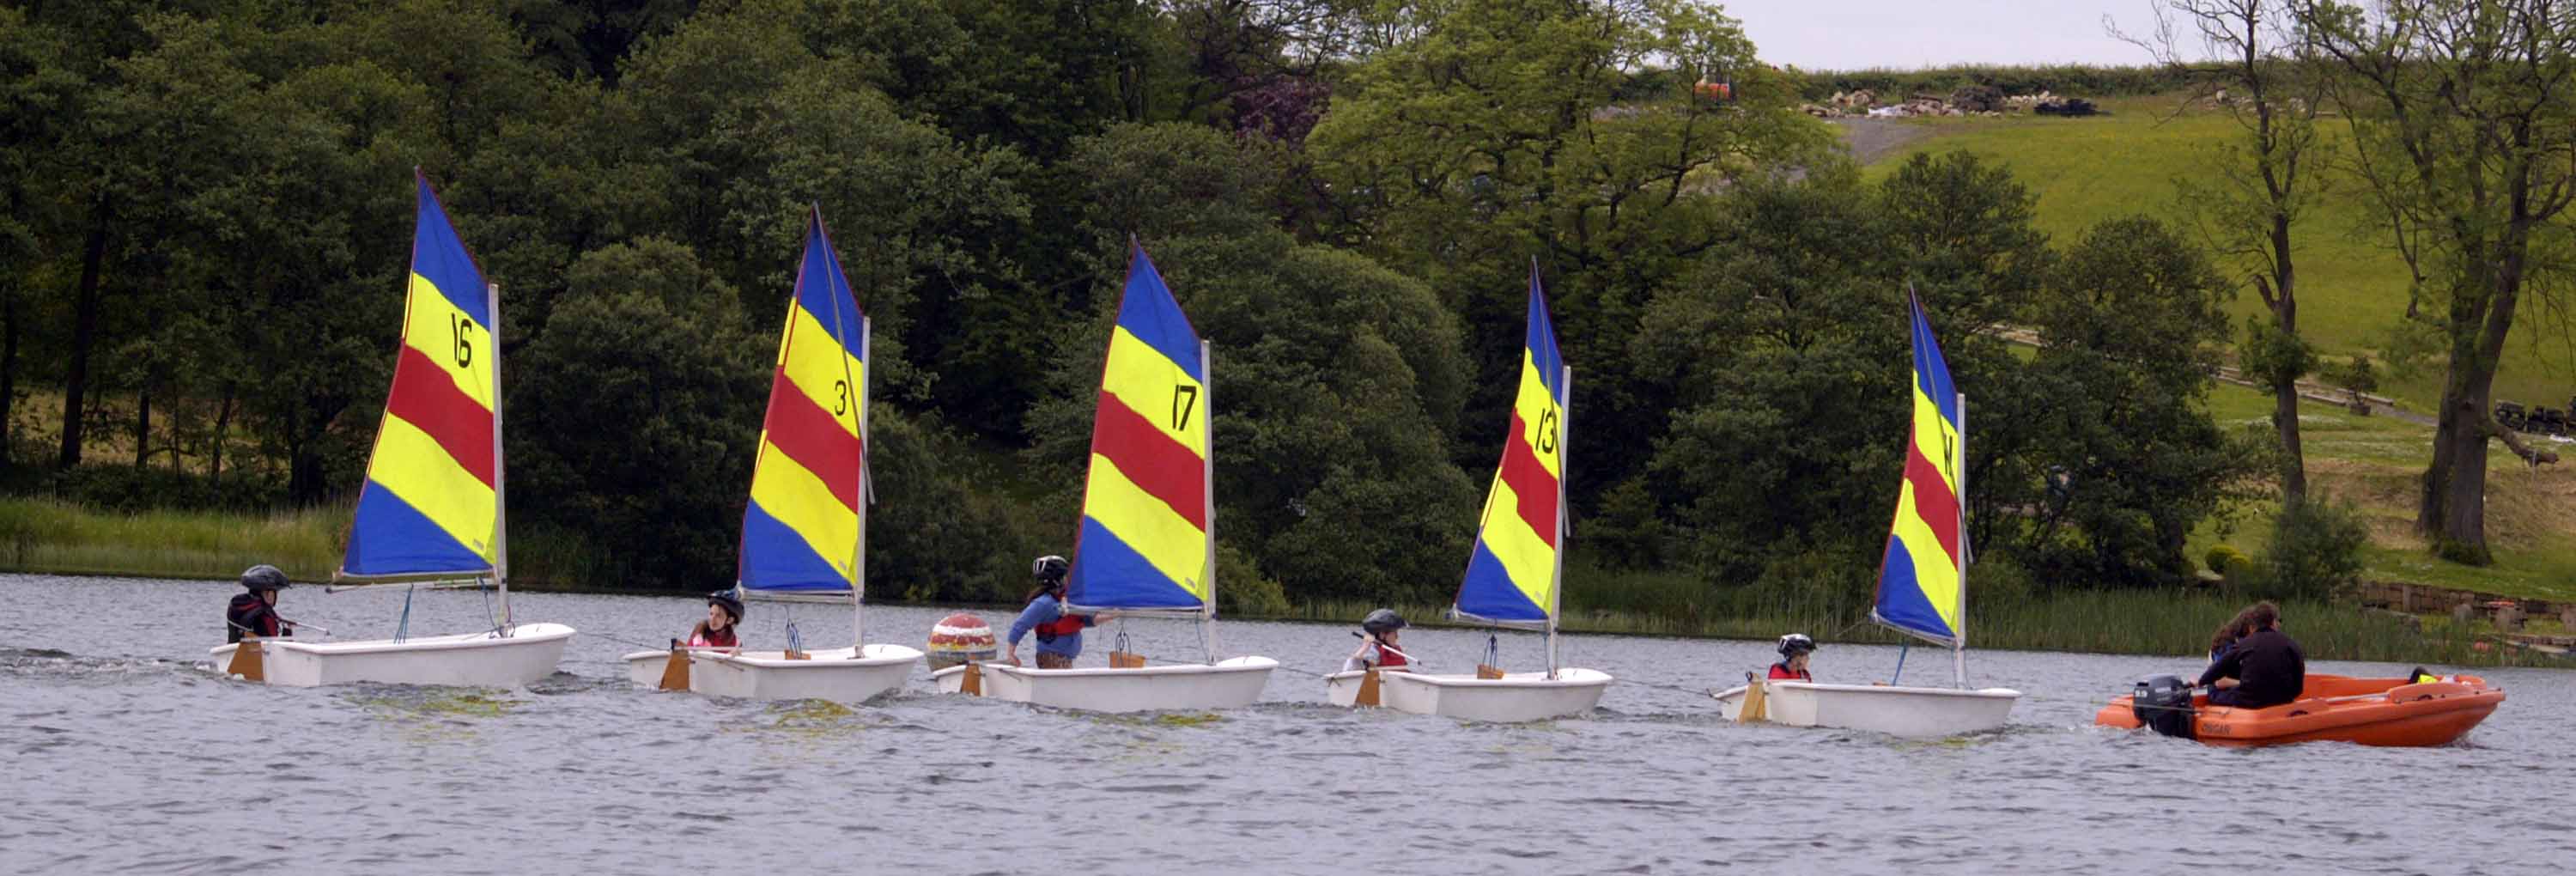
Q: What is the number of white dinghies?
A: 5